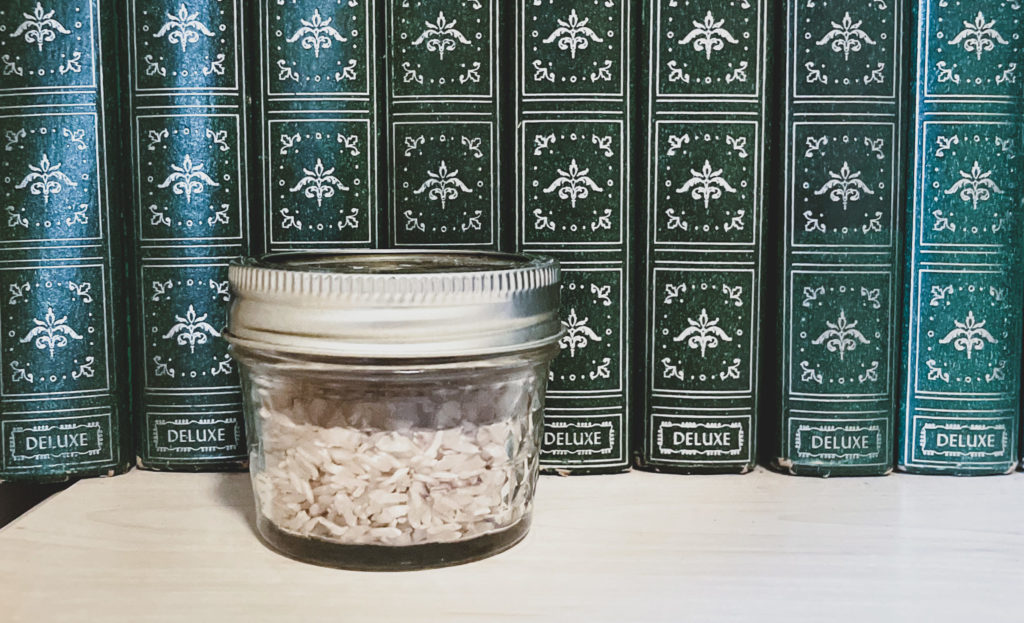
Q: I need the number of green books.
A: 8